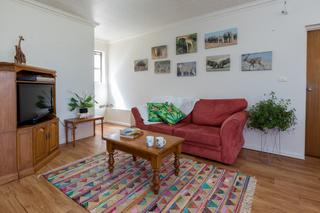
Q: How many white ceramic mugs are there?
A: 2